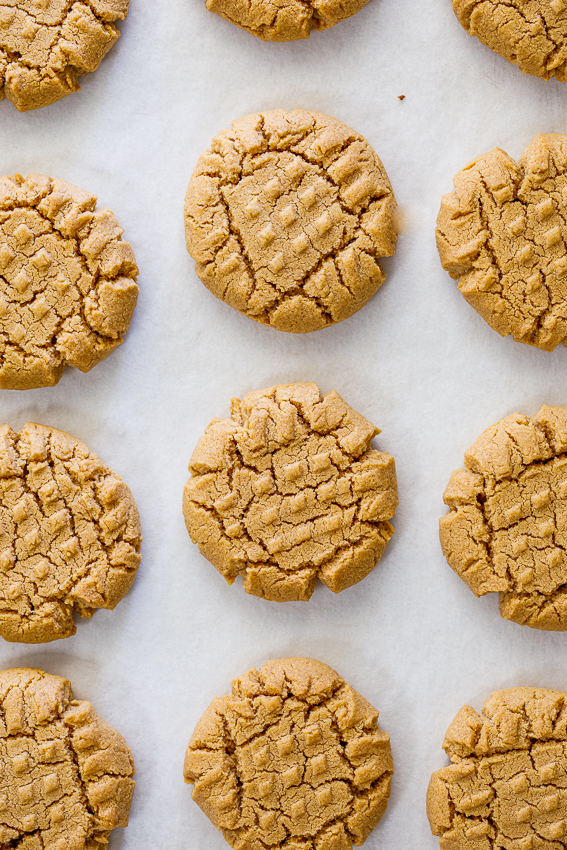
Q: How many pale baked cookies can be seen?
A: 12